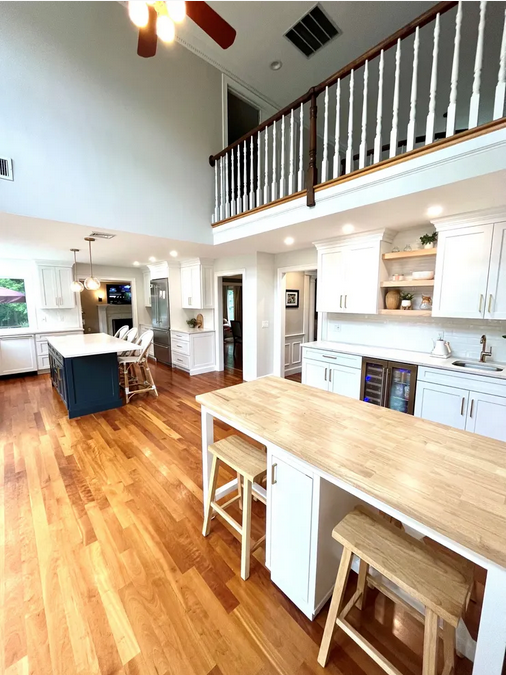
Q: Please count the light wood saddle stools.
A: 2